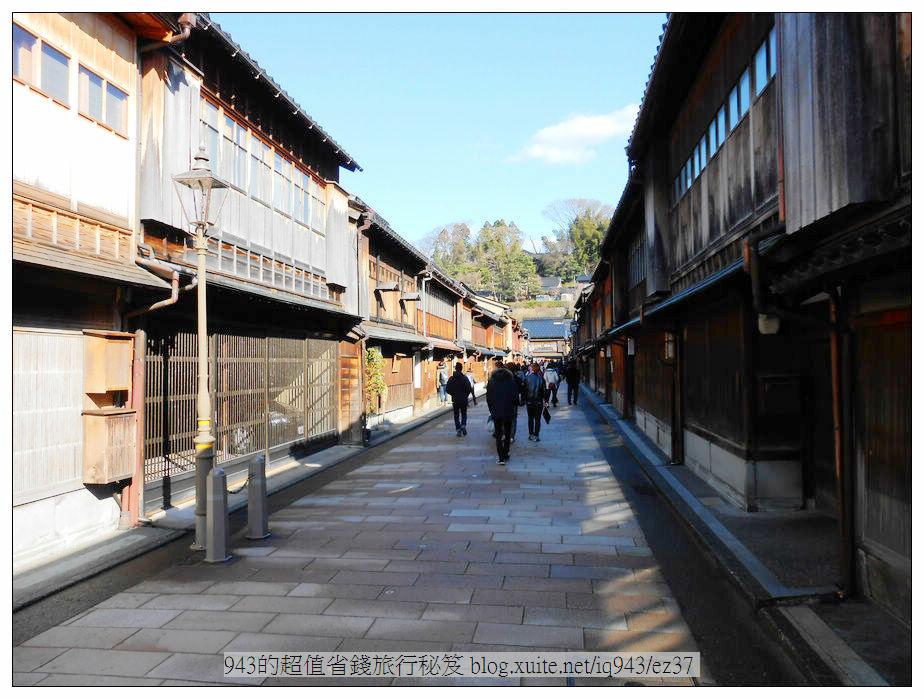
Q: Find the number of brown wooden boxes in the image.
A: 2